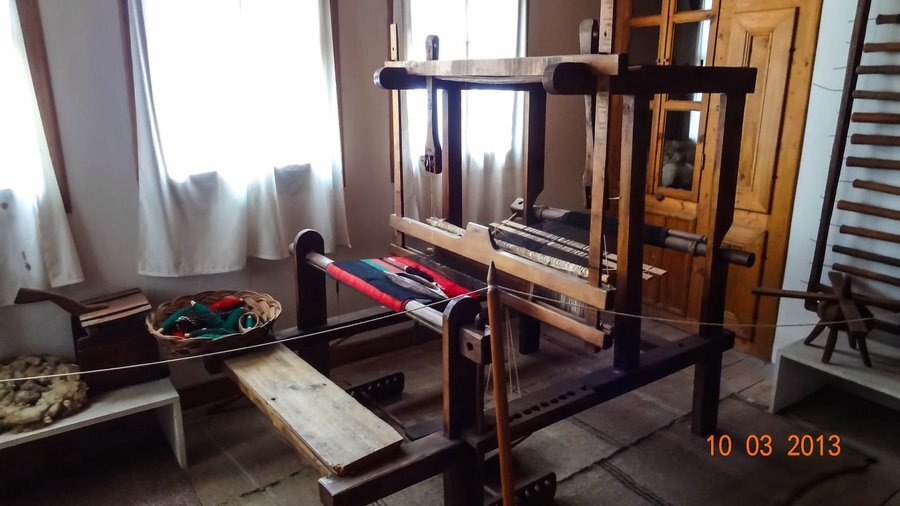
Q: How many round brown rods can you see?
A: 12